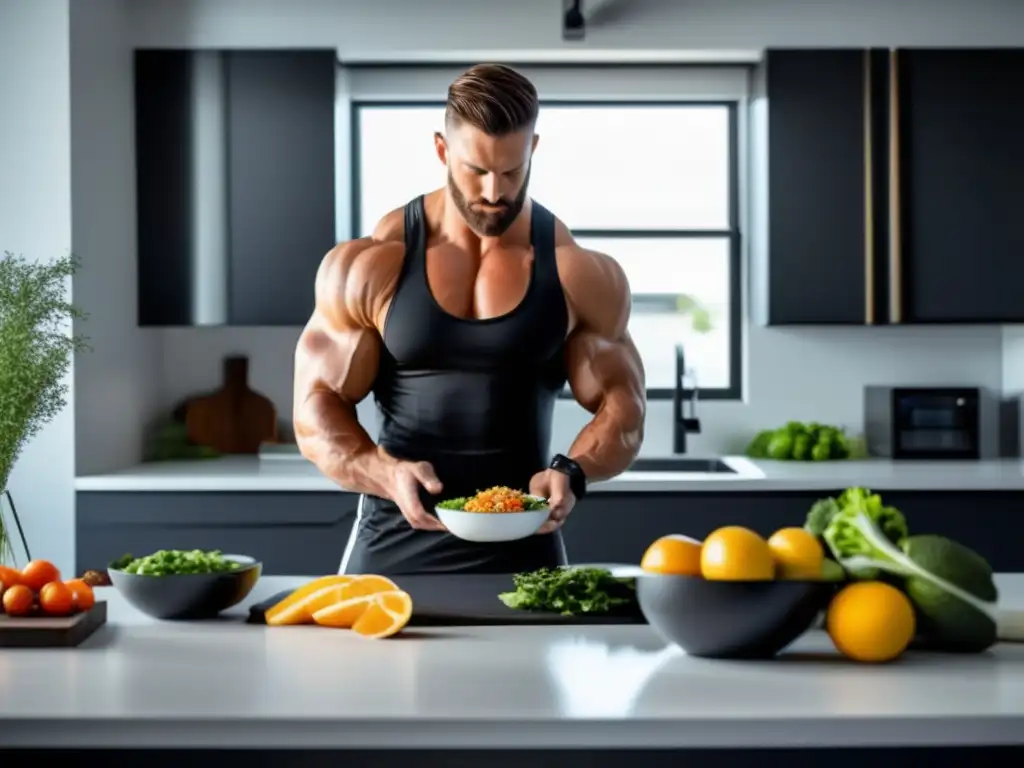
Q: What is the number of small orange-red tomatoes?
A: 5